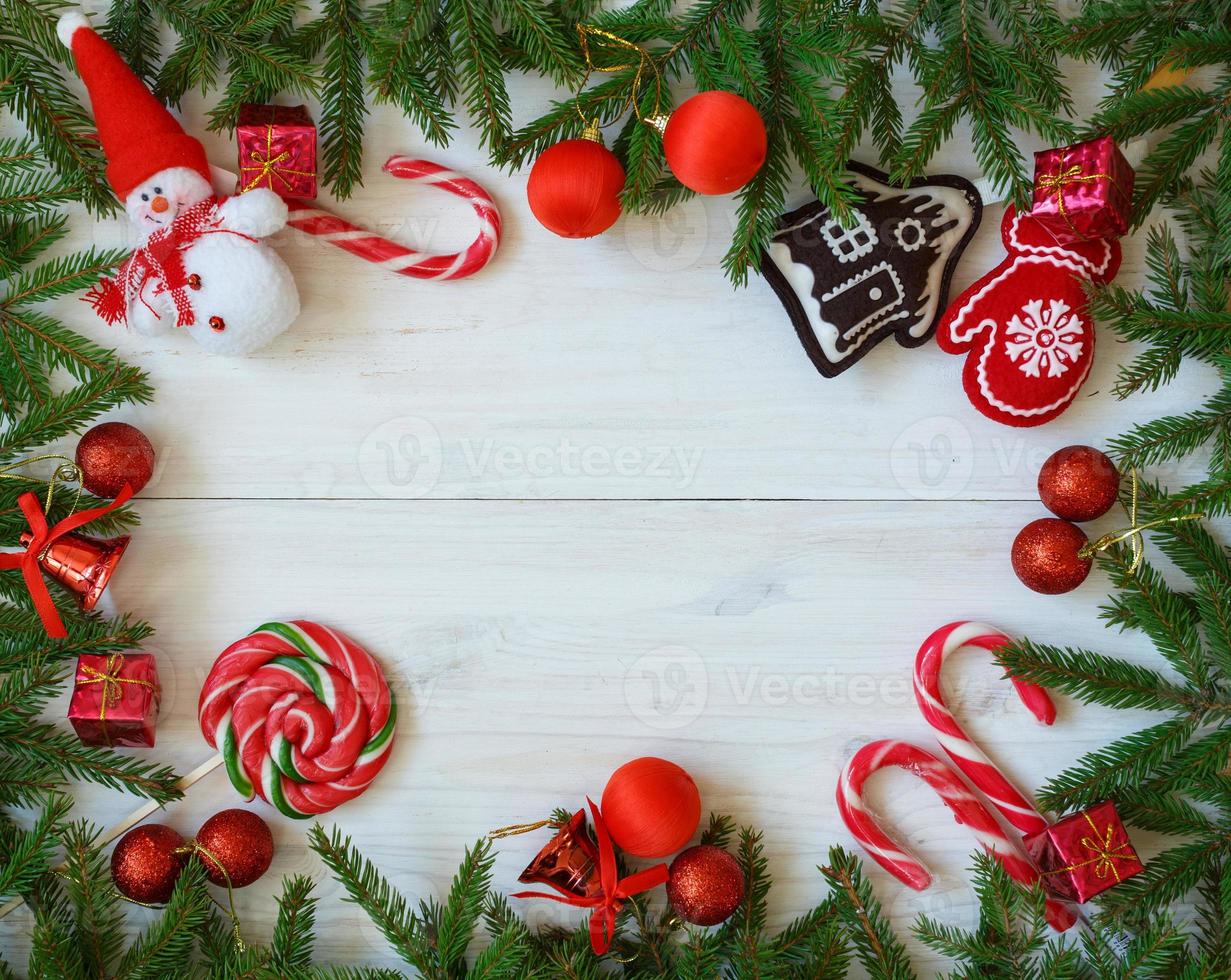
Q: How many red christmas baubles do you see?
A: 9